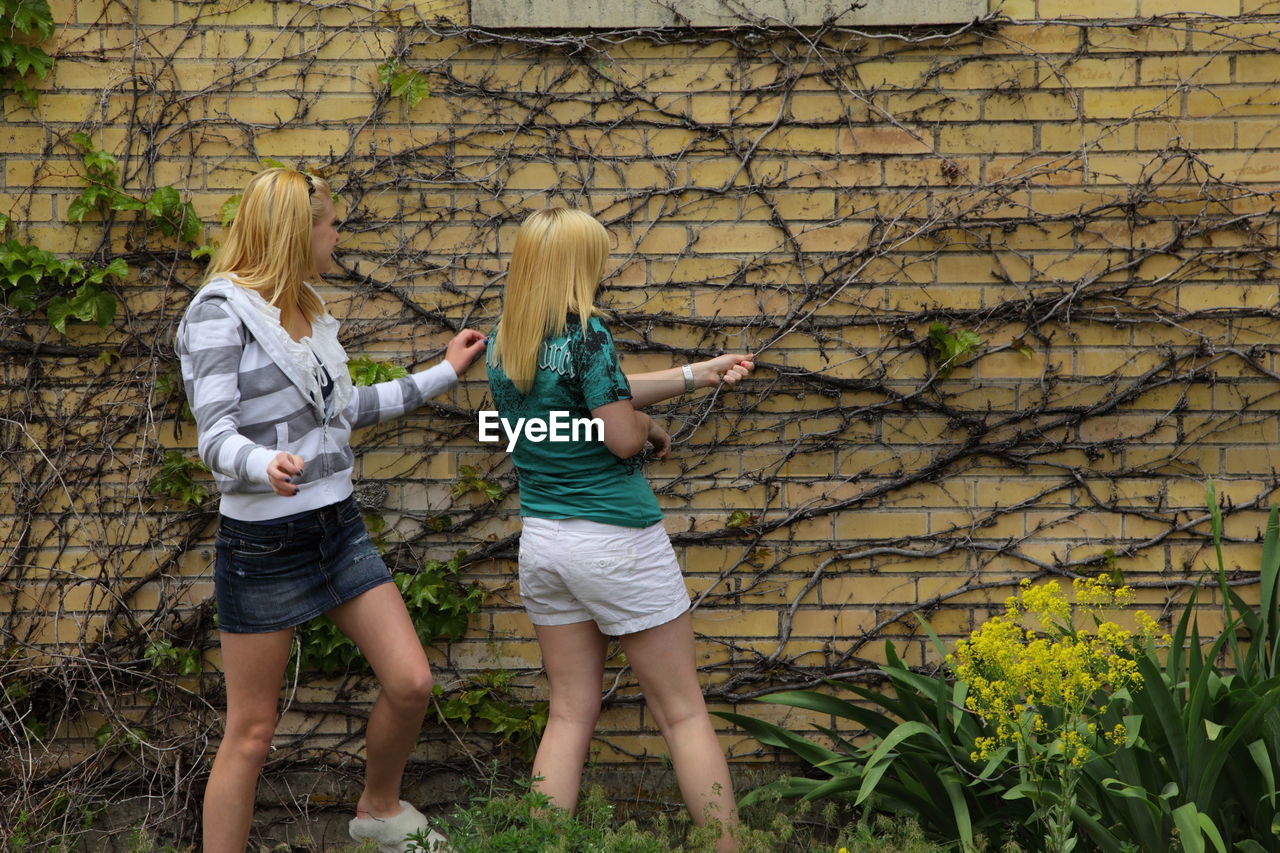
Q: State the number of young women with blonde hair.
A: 2